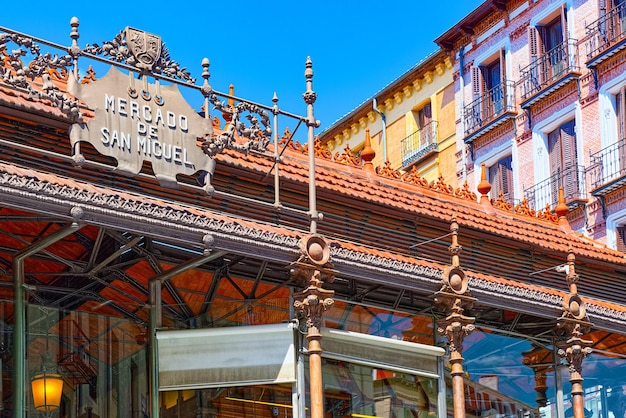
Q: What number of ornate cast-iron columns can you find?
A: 3